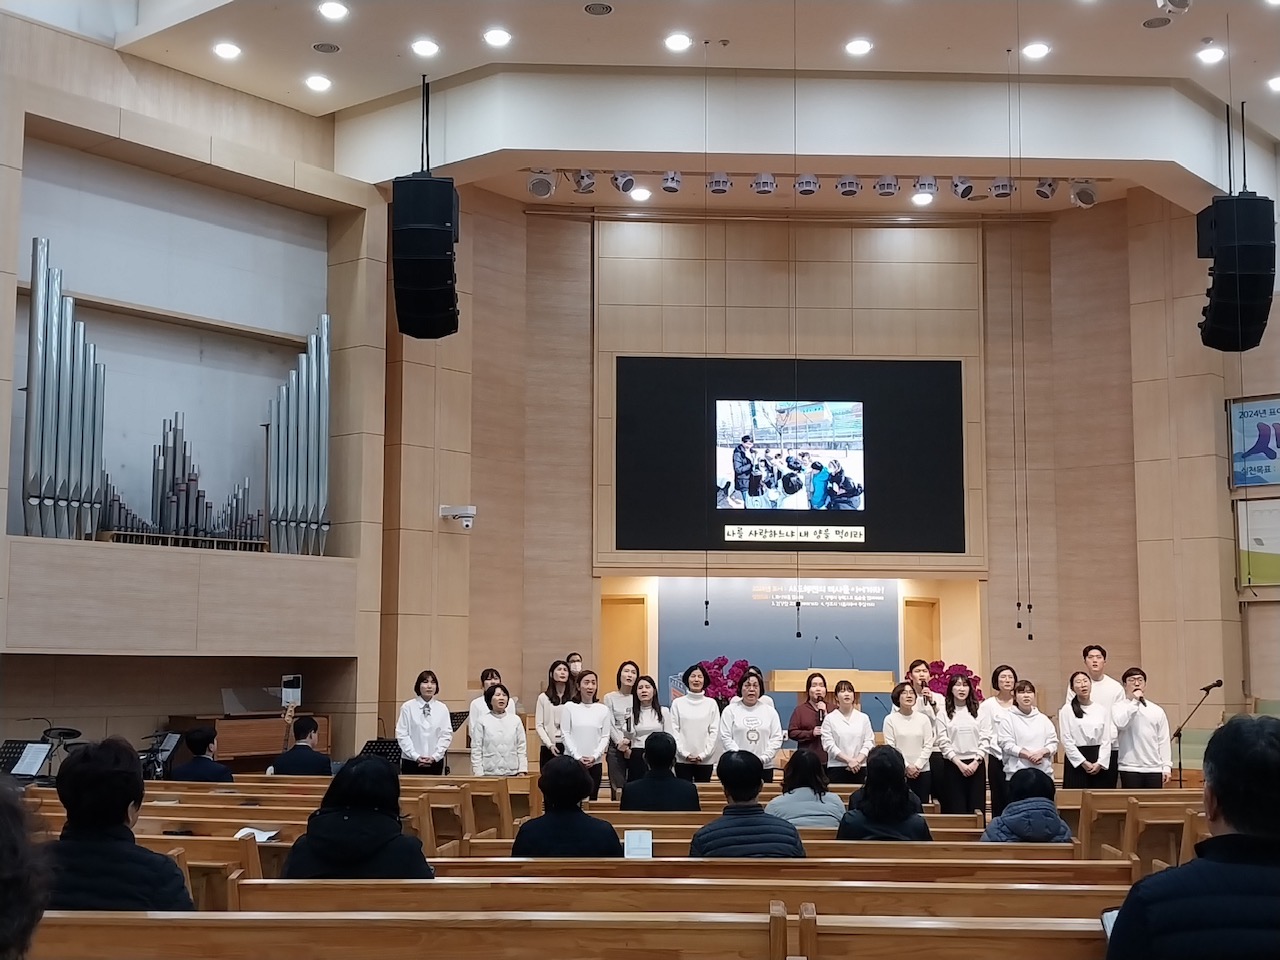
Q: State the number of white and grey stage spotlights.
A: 14